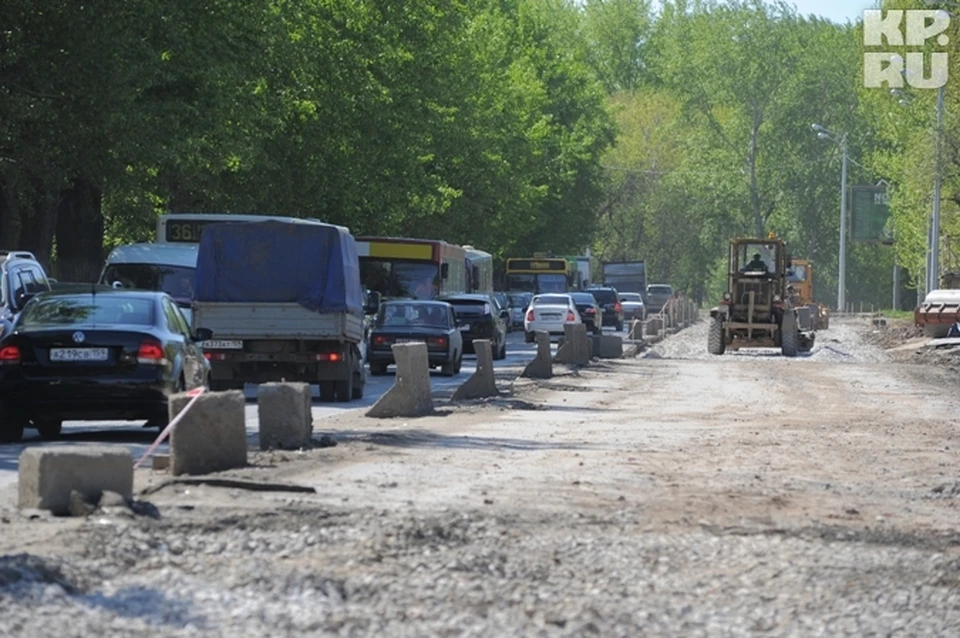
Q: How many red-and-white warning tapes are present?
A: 1